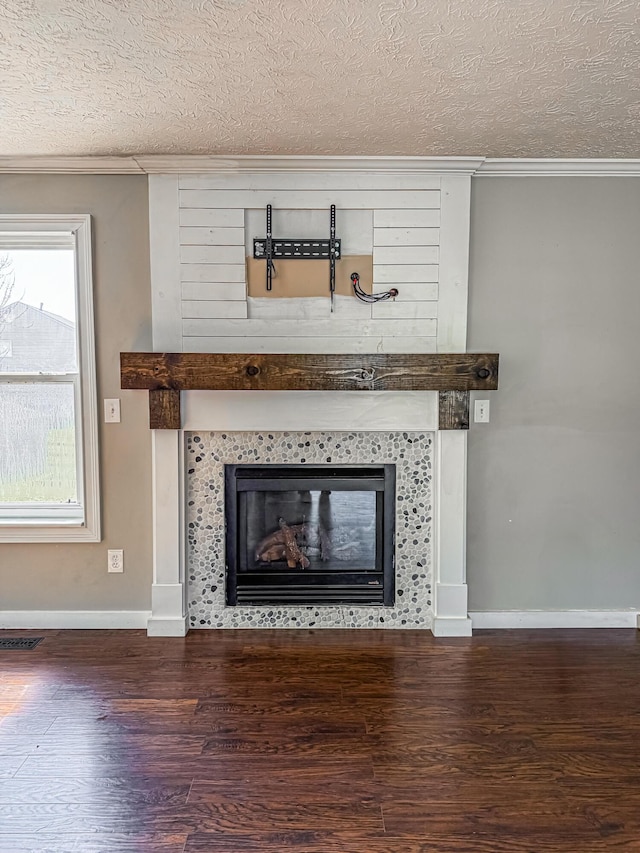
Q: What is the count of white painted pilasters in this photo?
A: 2